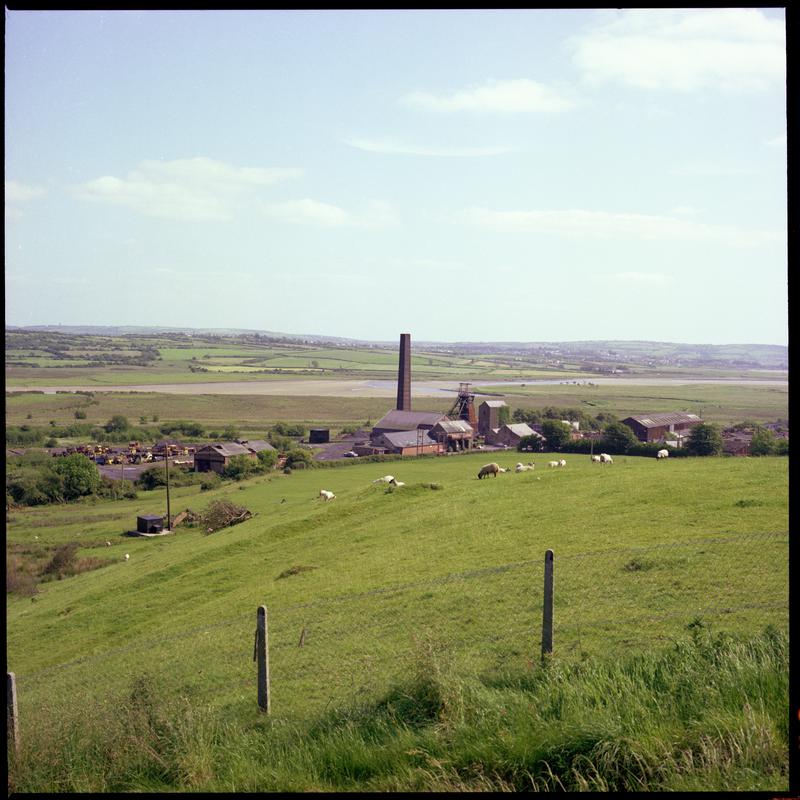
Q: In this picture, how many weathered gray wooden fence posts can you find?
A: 3